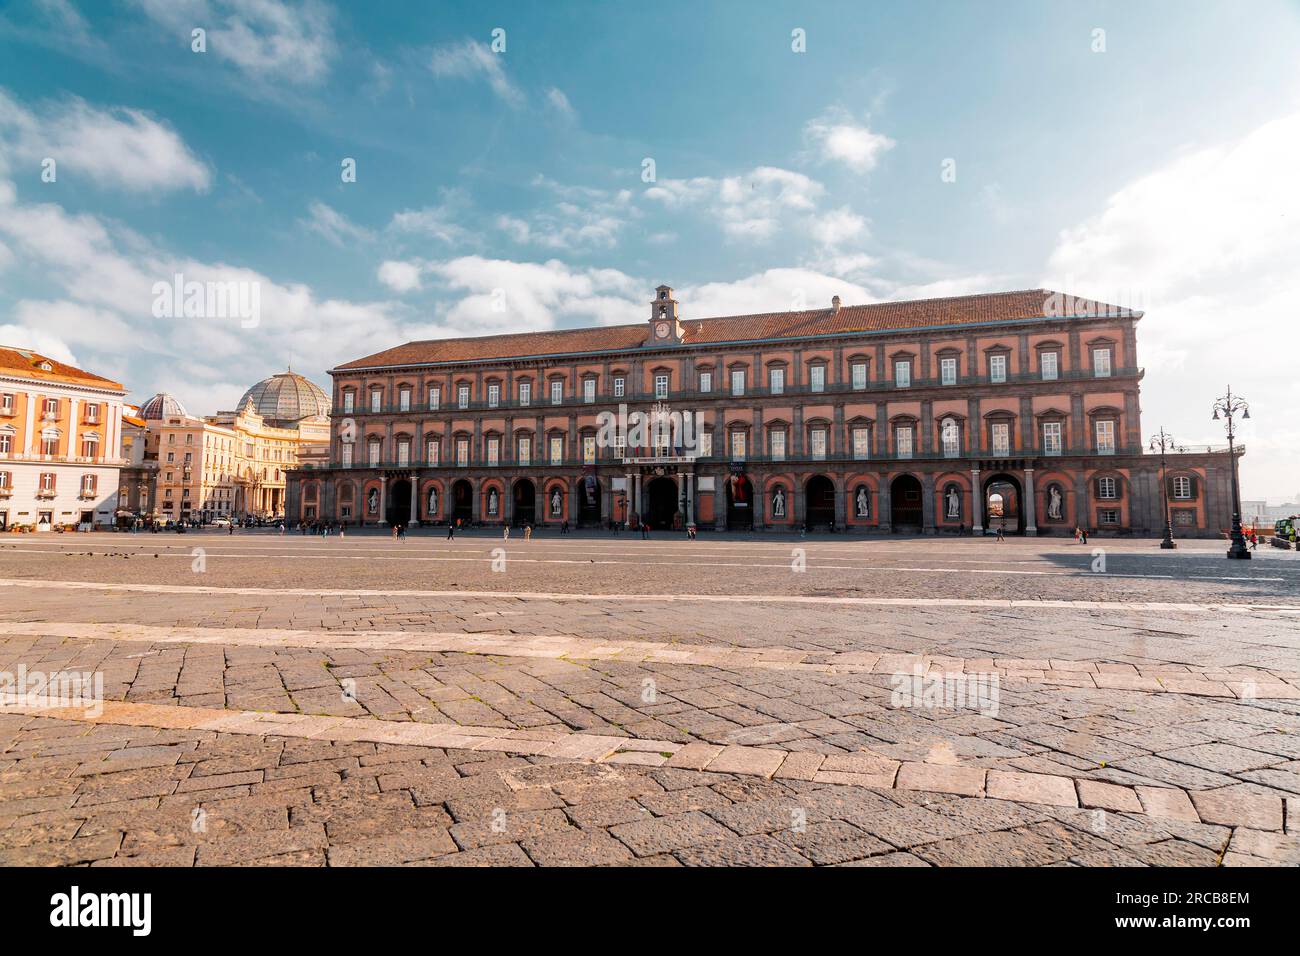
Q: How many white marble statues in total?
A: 8